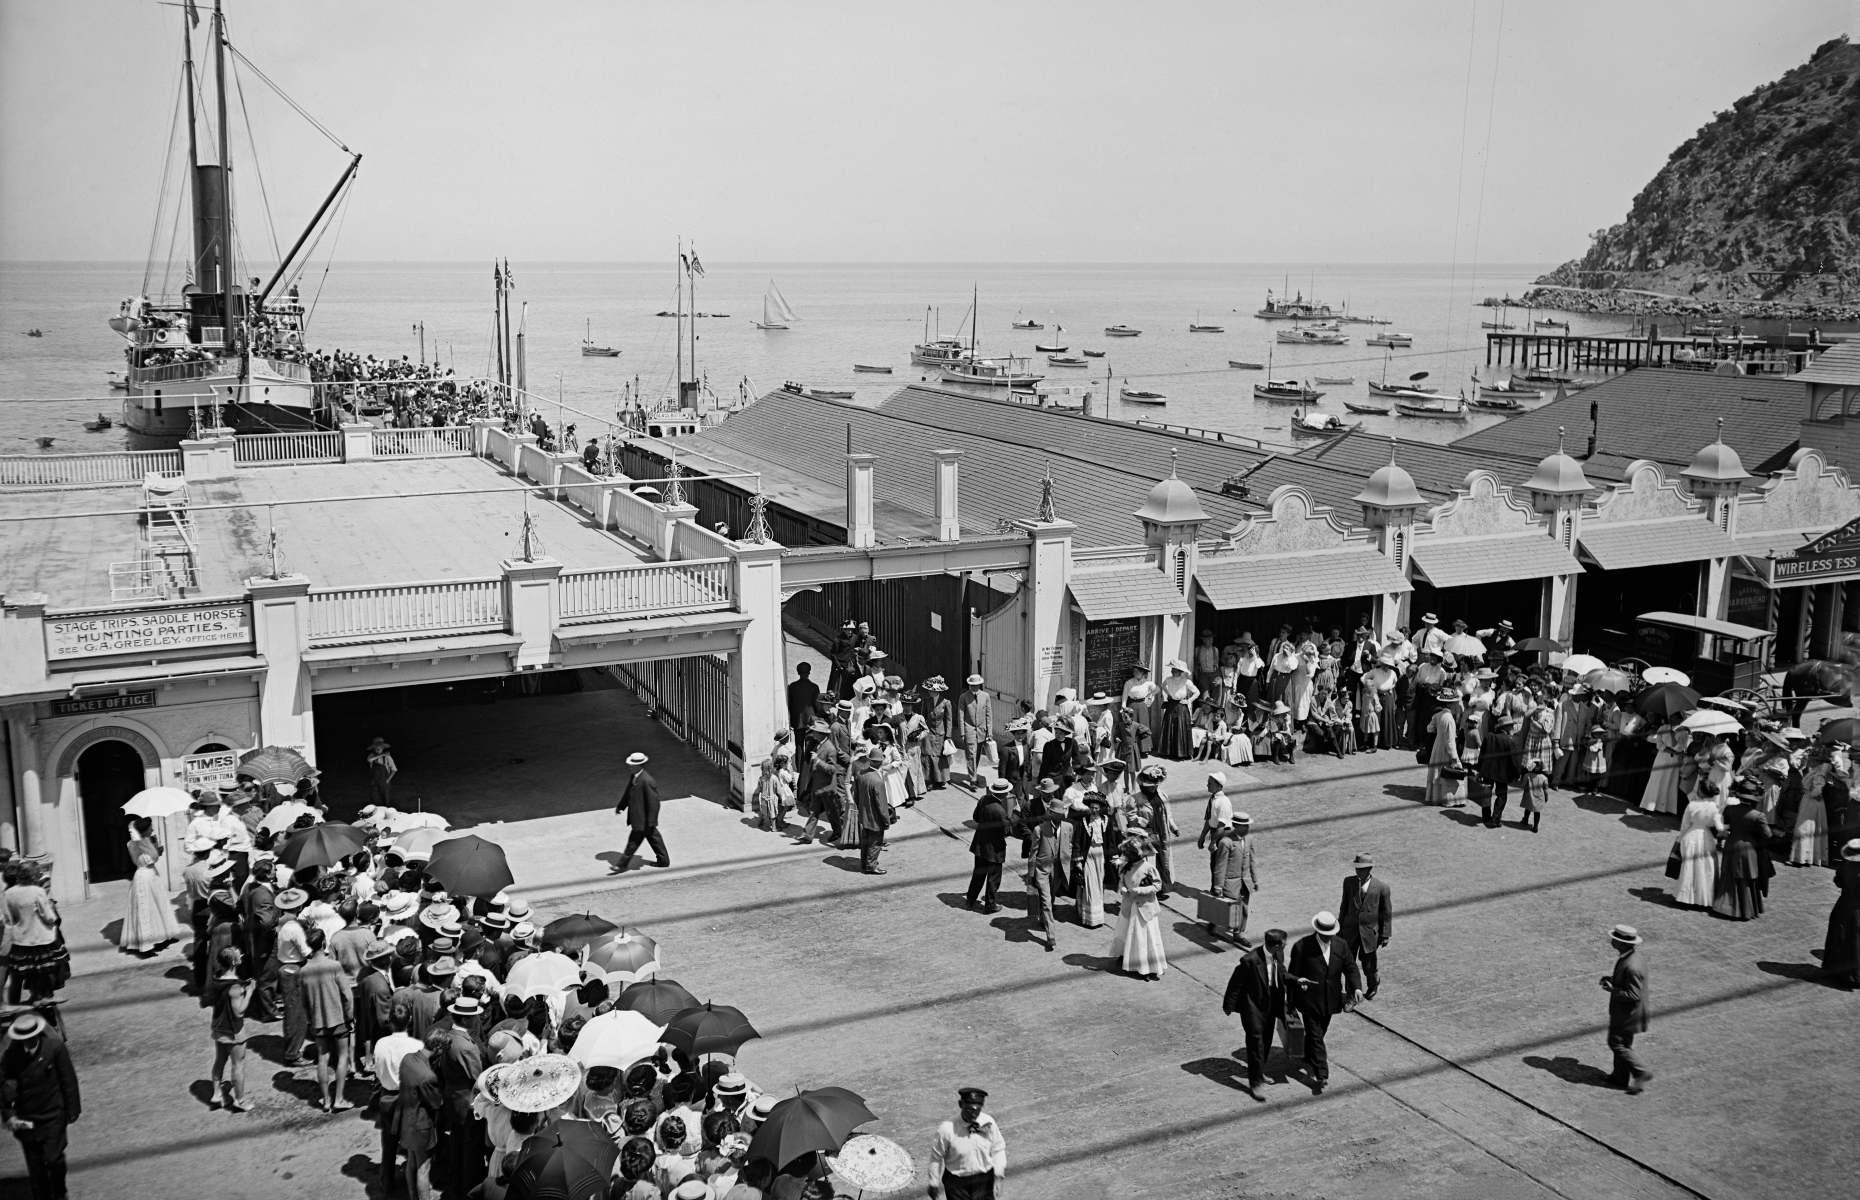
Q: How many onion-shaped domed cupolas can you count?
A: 4